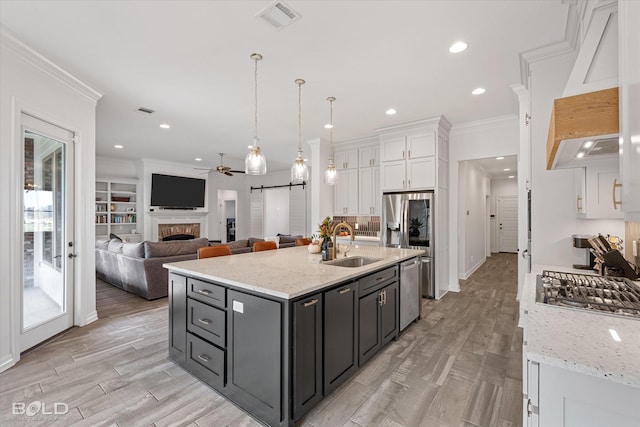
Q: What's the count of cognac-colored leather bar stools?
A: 3